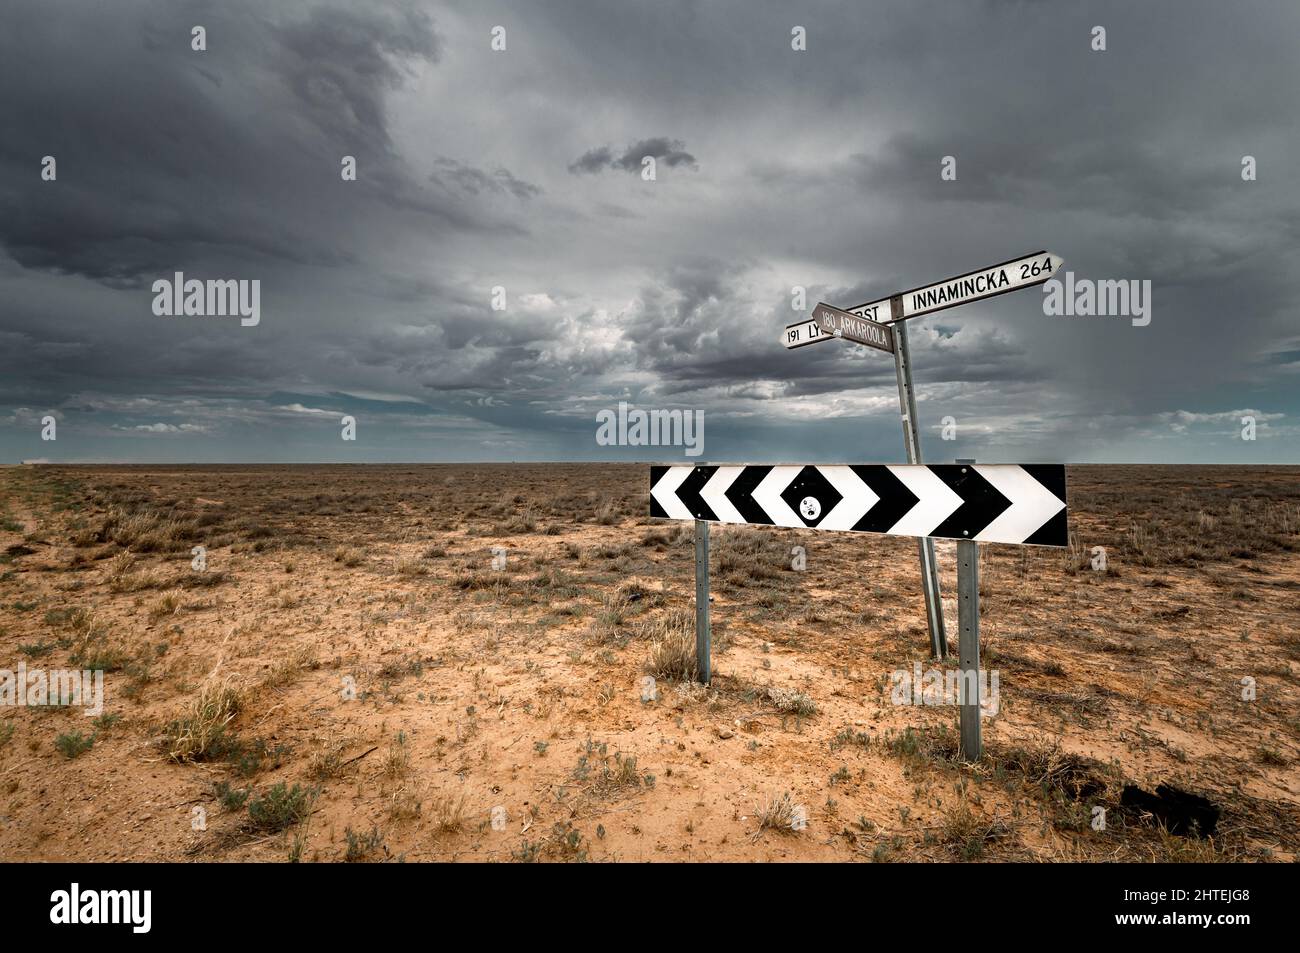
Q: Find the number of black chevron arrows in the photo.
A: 4